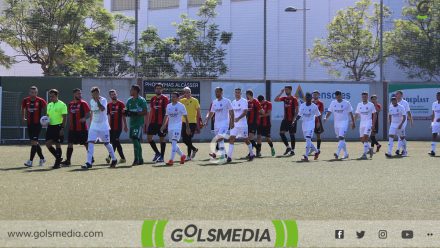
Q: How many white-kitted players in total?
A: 10